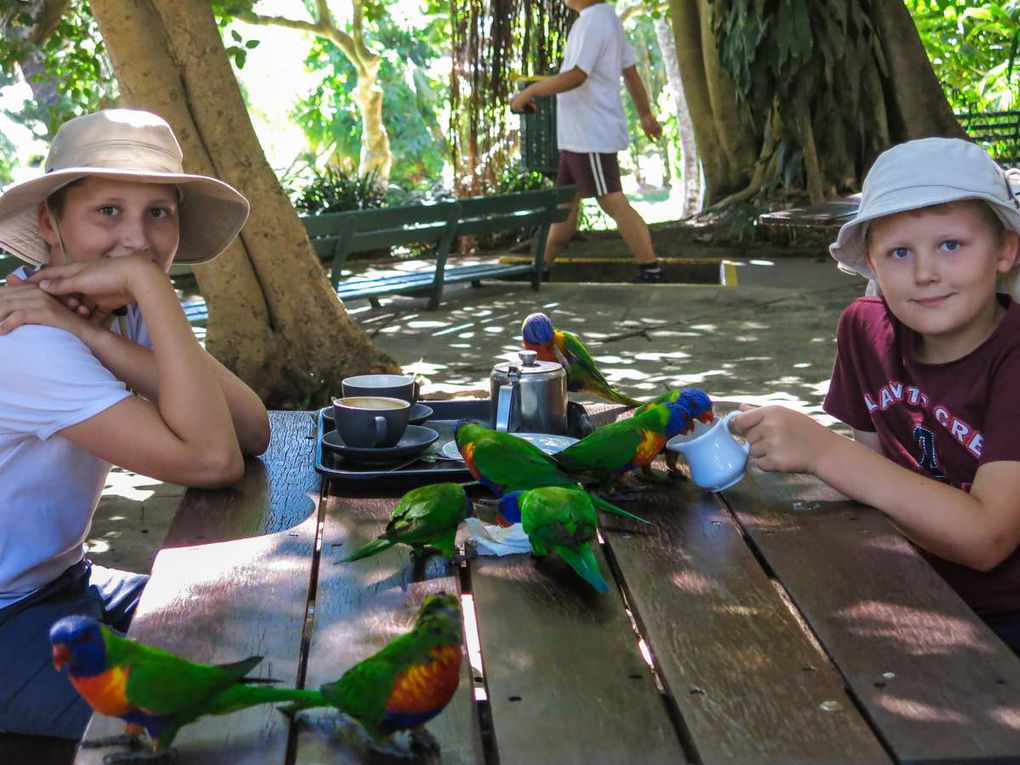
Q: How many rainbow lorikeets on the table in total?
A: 8